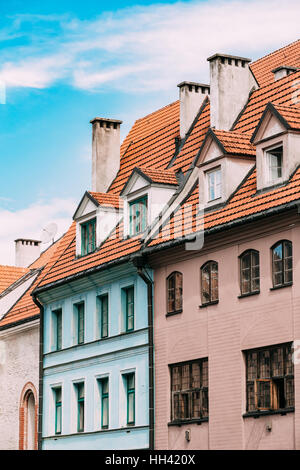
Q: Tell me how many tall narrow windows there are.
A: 8